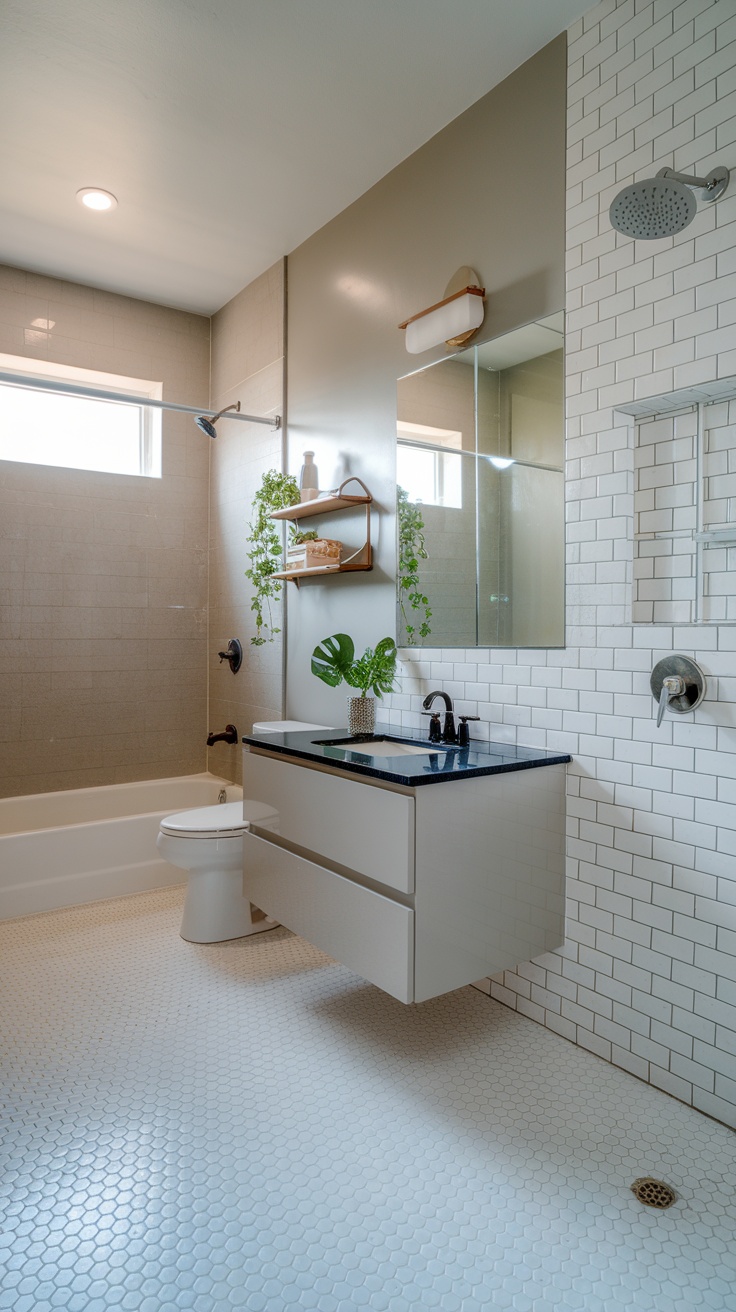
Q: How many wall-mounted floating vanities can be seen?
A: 1